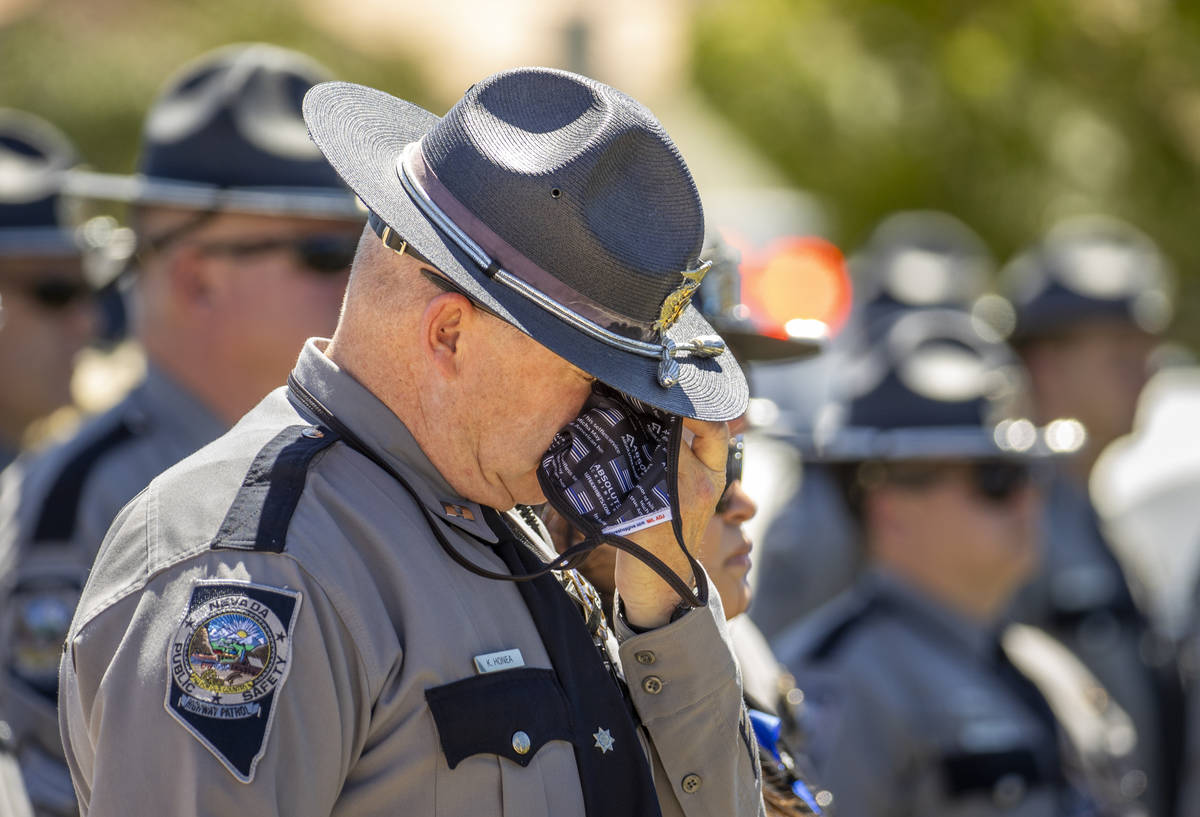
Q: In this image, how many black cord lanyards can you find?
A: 1